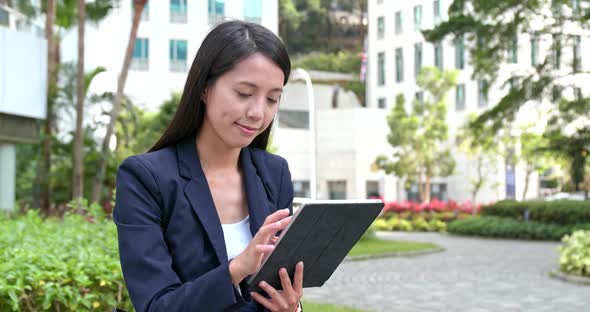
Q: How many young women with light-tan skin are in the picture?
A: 1